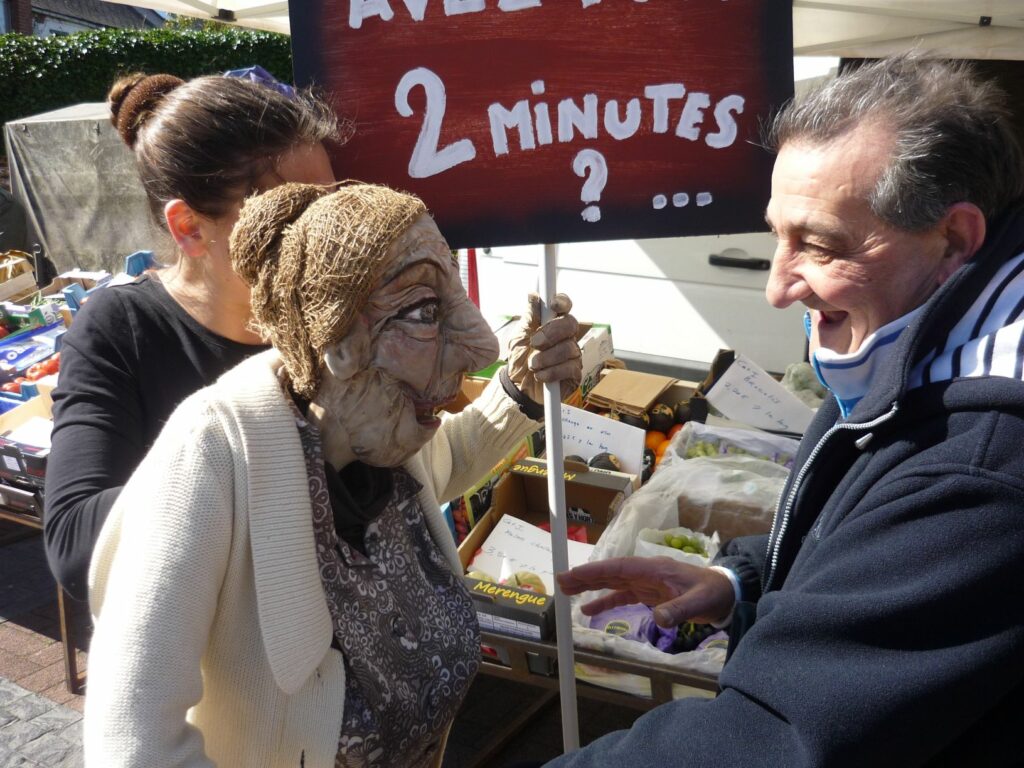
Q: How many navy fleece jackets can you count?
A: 1